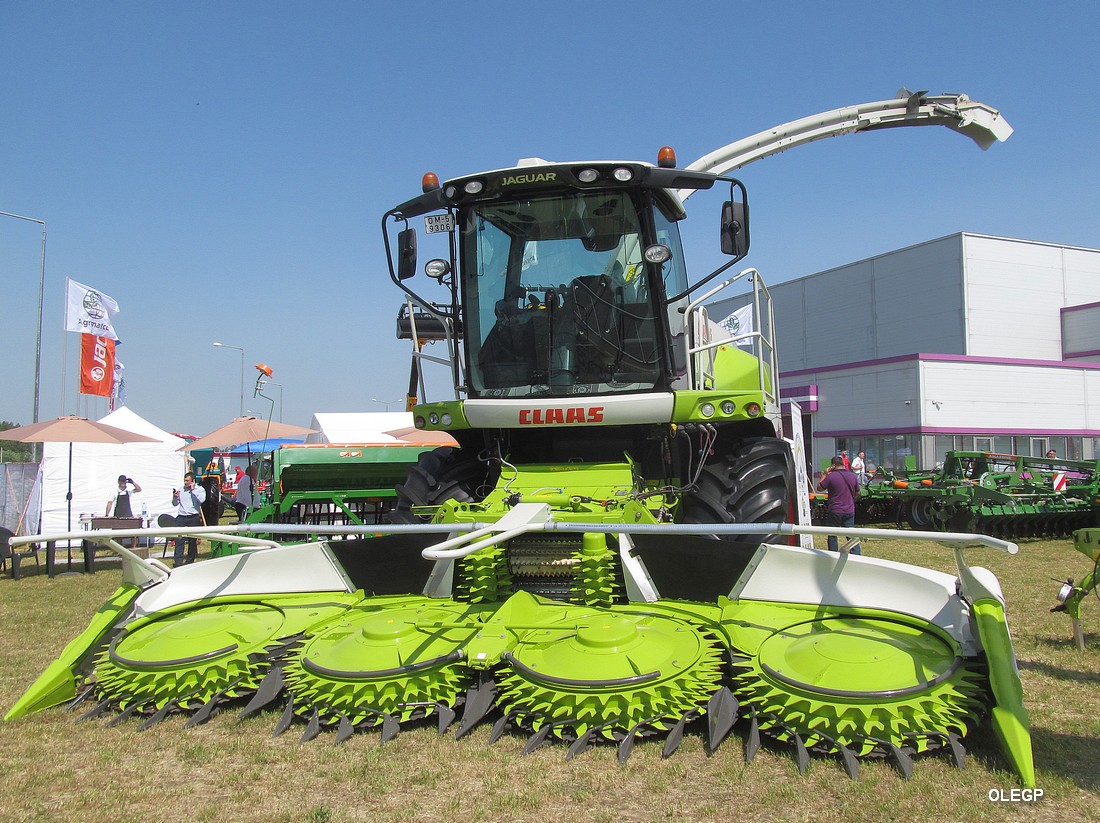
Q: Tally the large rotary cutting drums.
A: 4